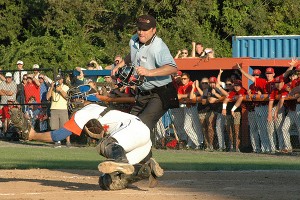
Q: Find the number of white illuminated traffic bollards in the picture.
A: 0